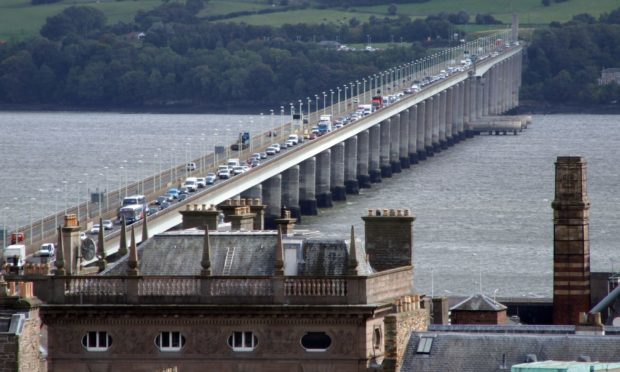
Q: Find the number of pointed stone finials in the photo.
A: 8